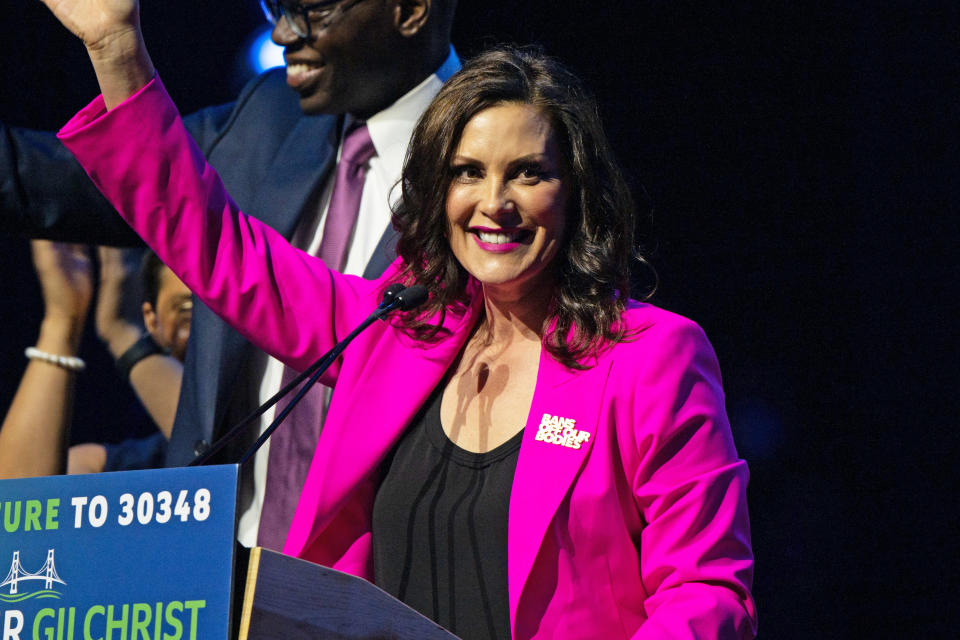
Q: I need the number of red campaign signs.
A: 0